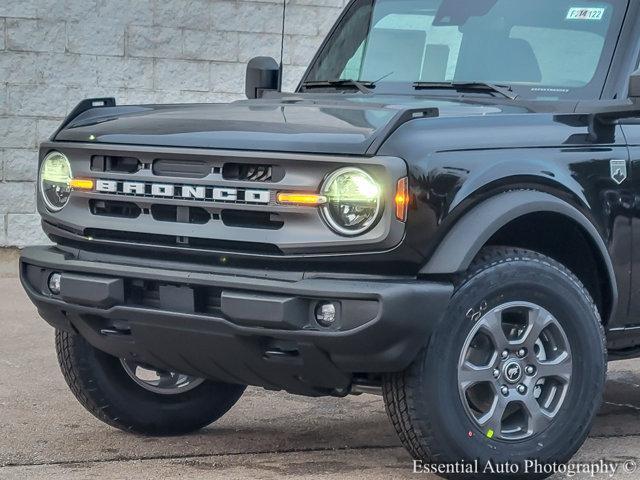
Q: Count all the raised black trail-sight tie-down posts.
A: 2